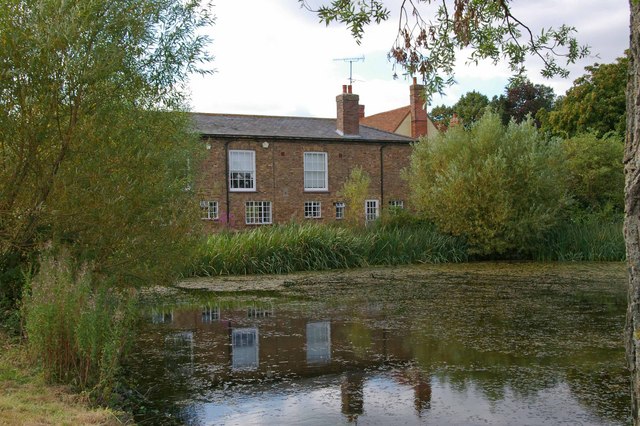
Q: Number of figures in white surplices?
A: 0